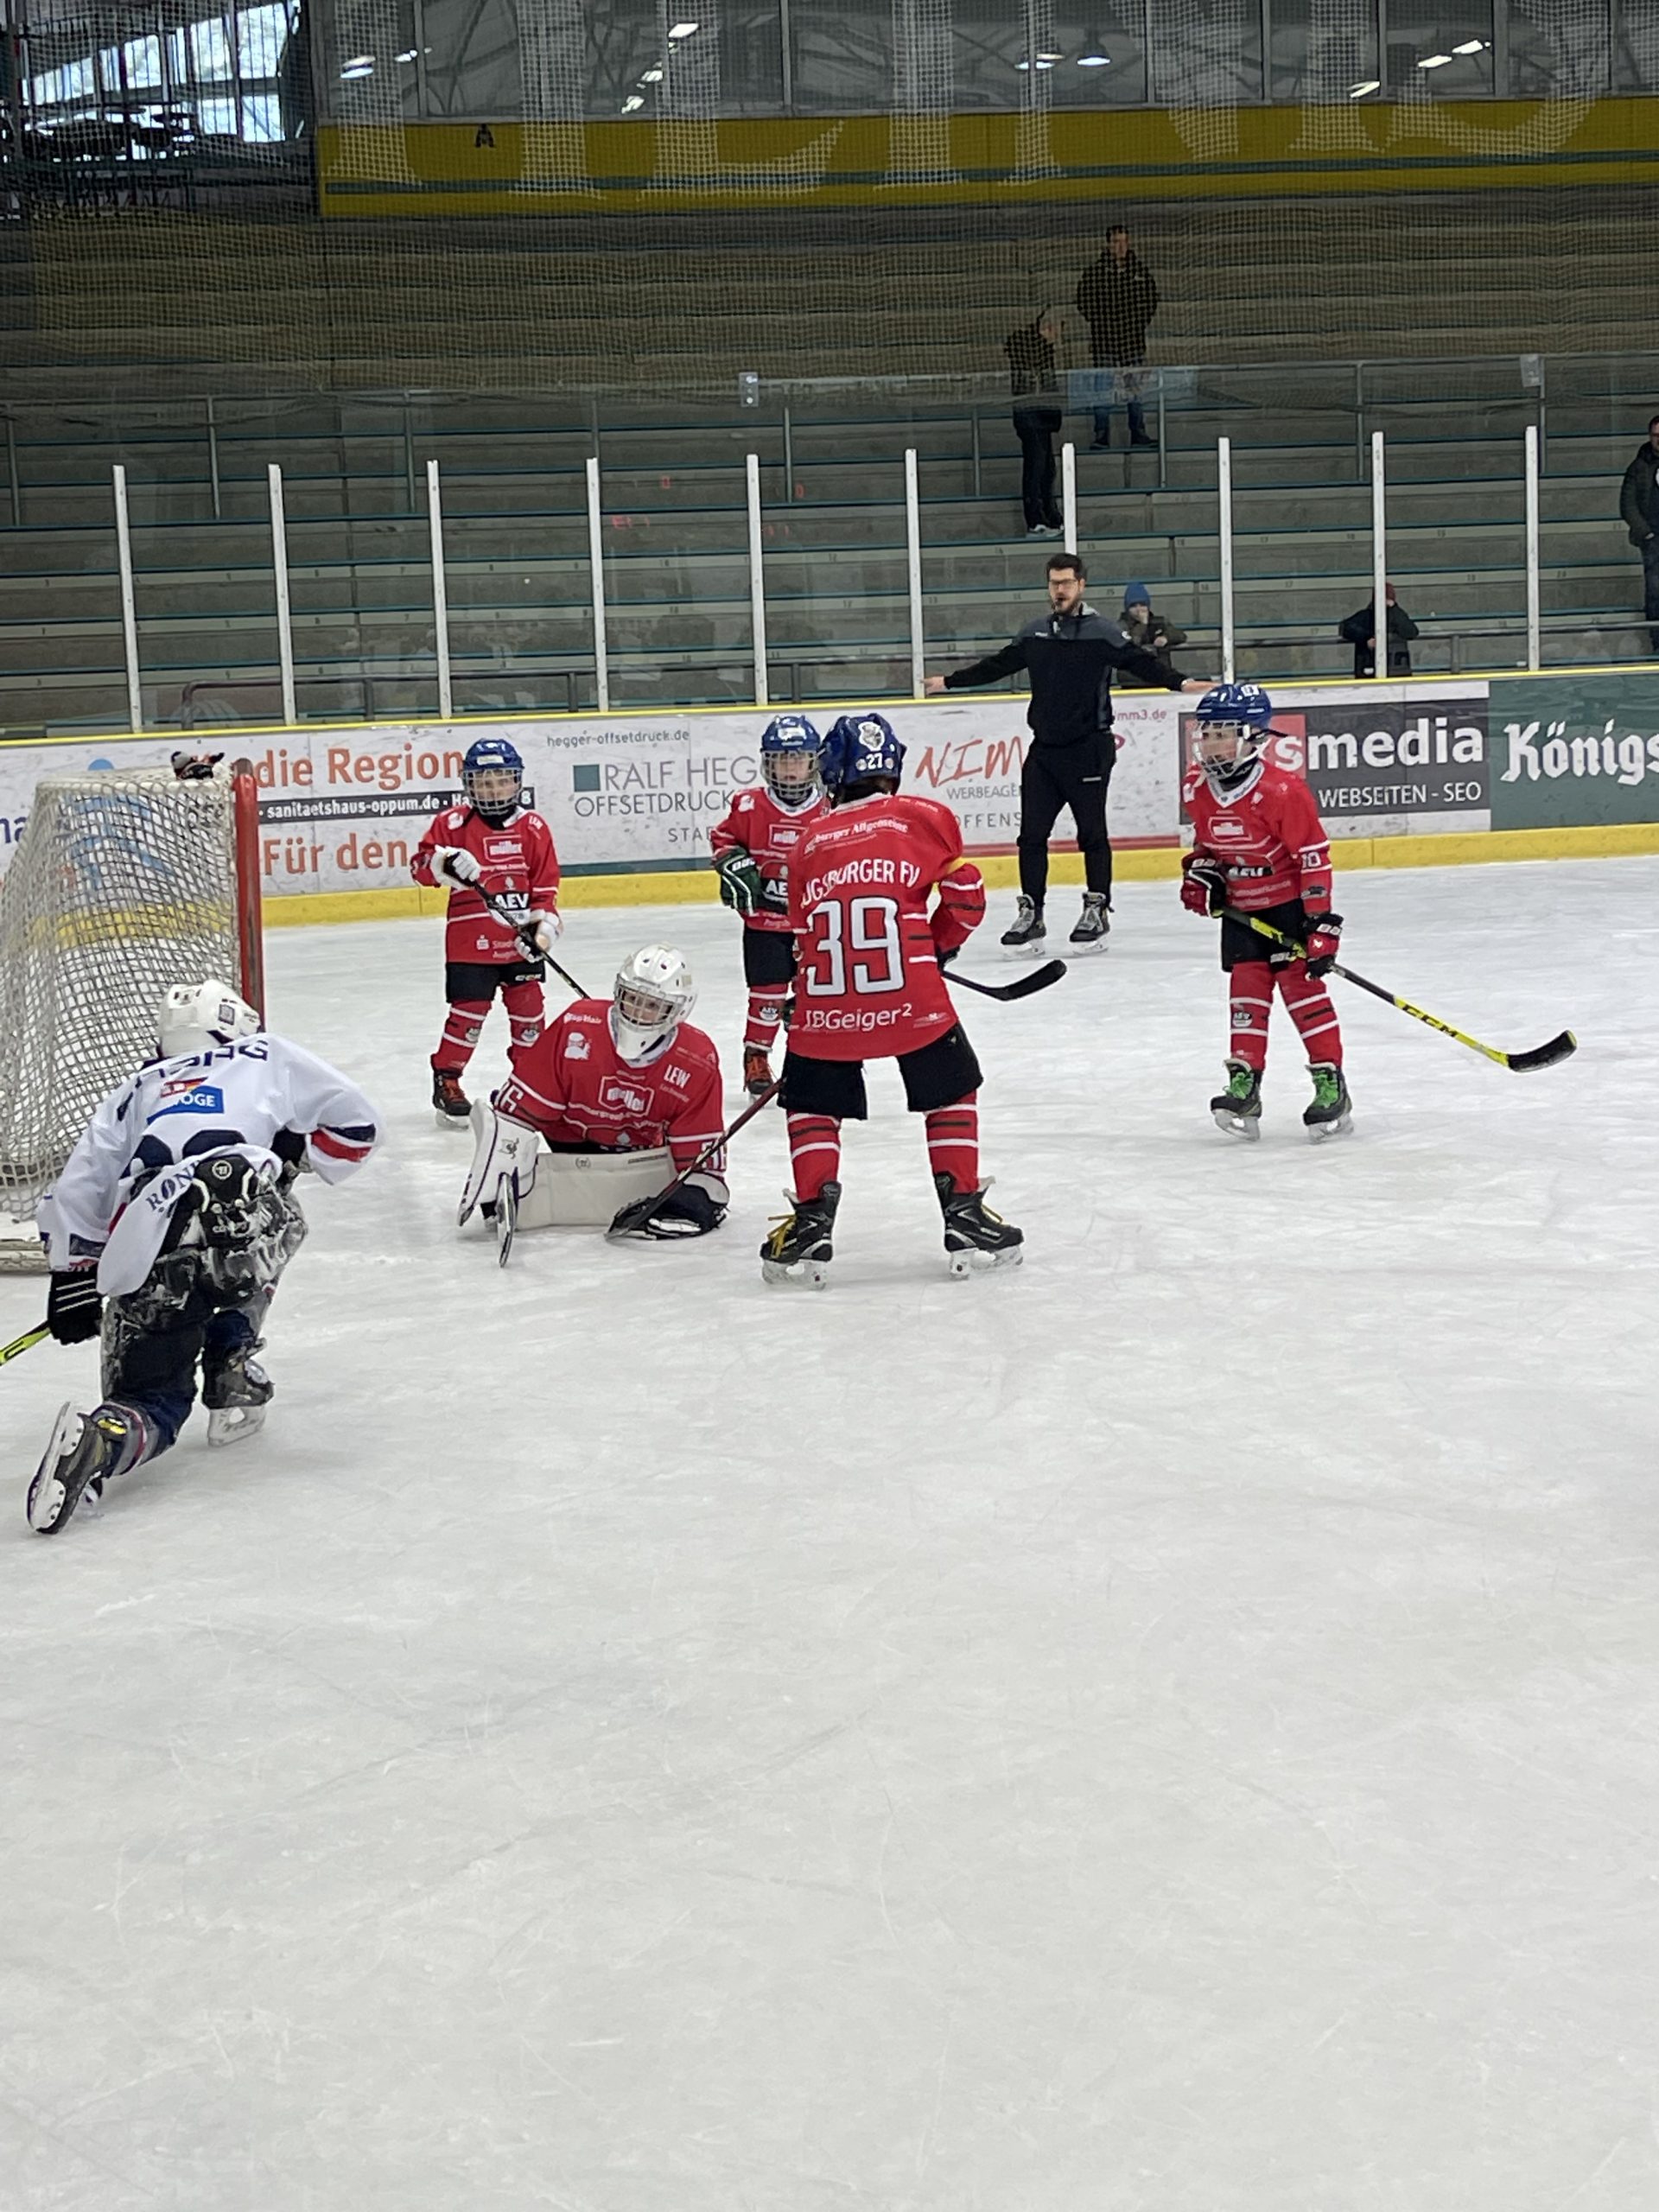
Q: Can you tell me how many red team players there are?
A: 5